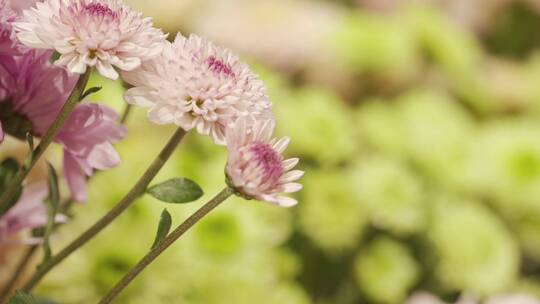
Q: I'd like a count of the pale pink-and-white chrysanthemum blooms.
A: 3